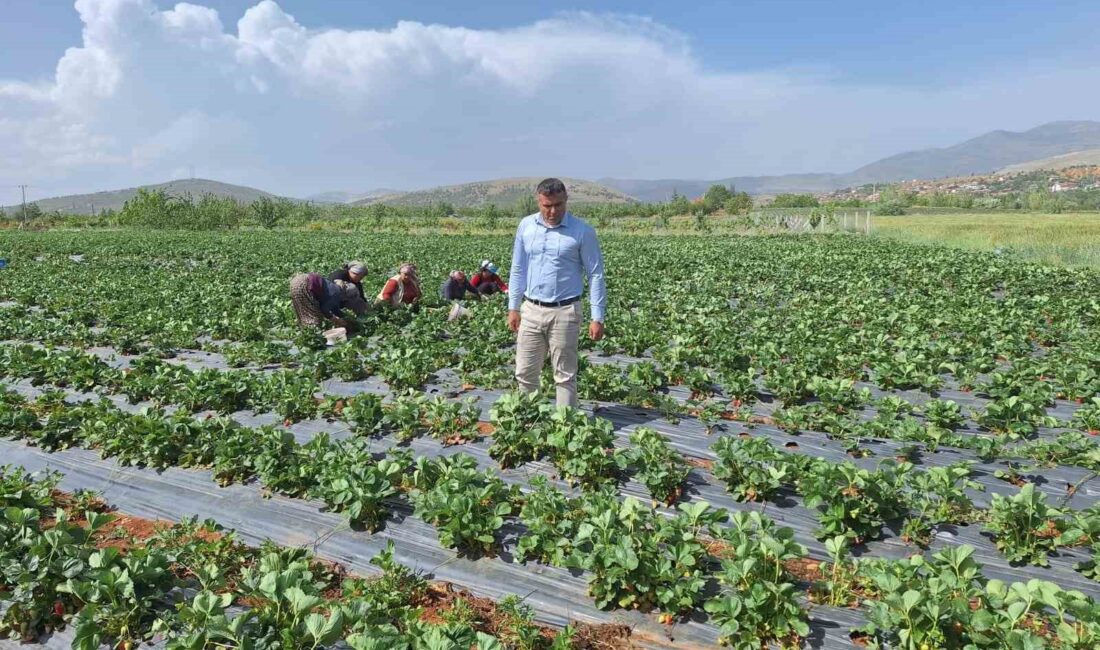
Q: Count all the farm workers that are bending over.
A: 5